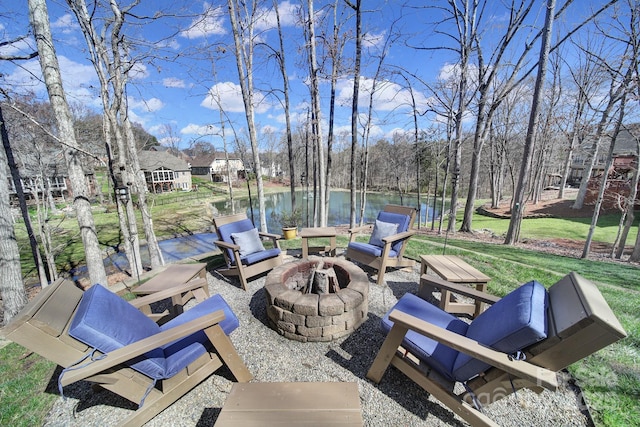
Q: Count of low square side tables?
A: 4